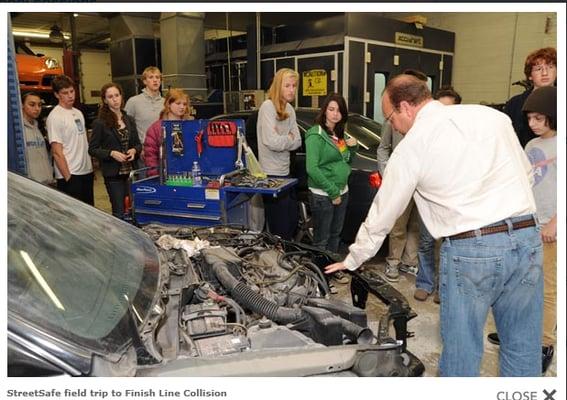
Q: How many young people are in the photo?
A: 11